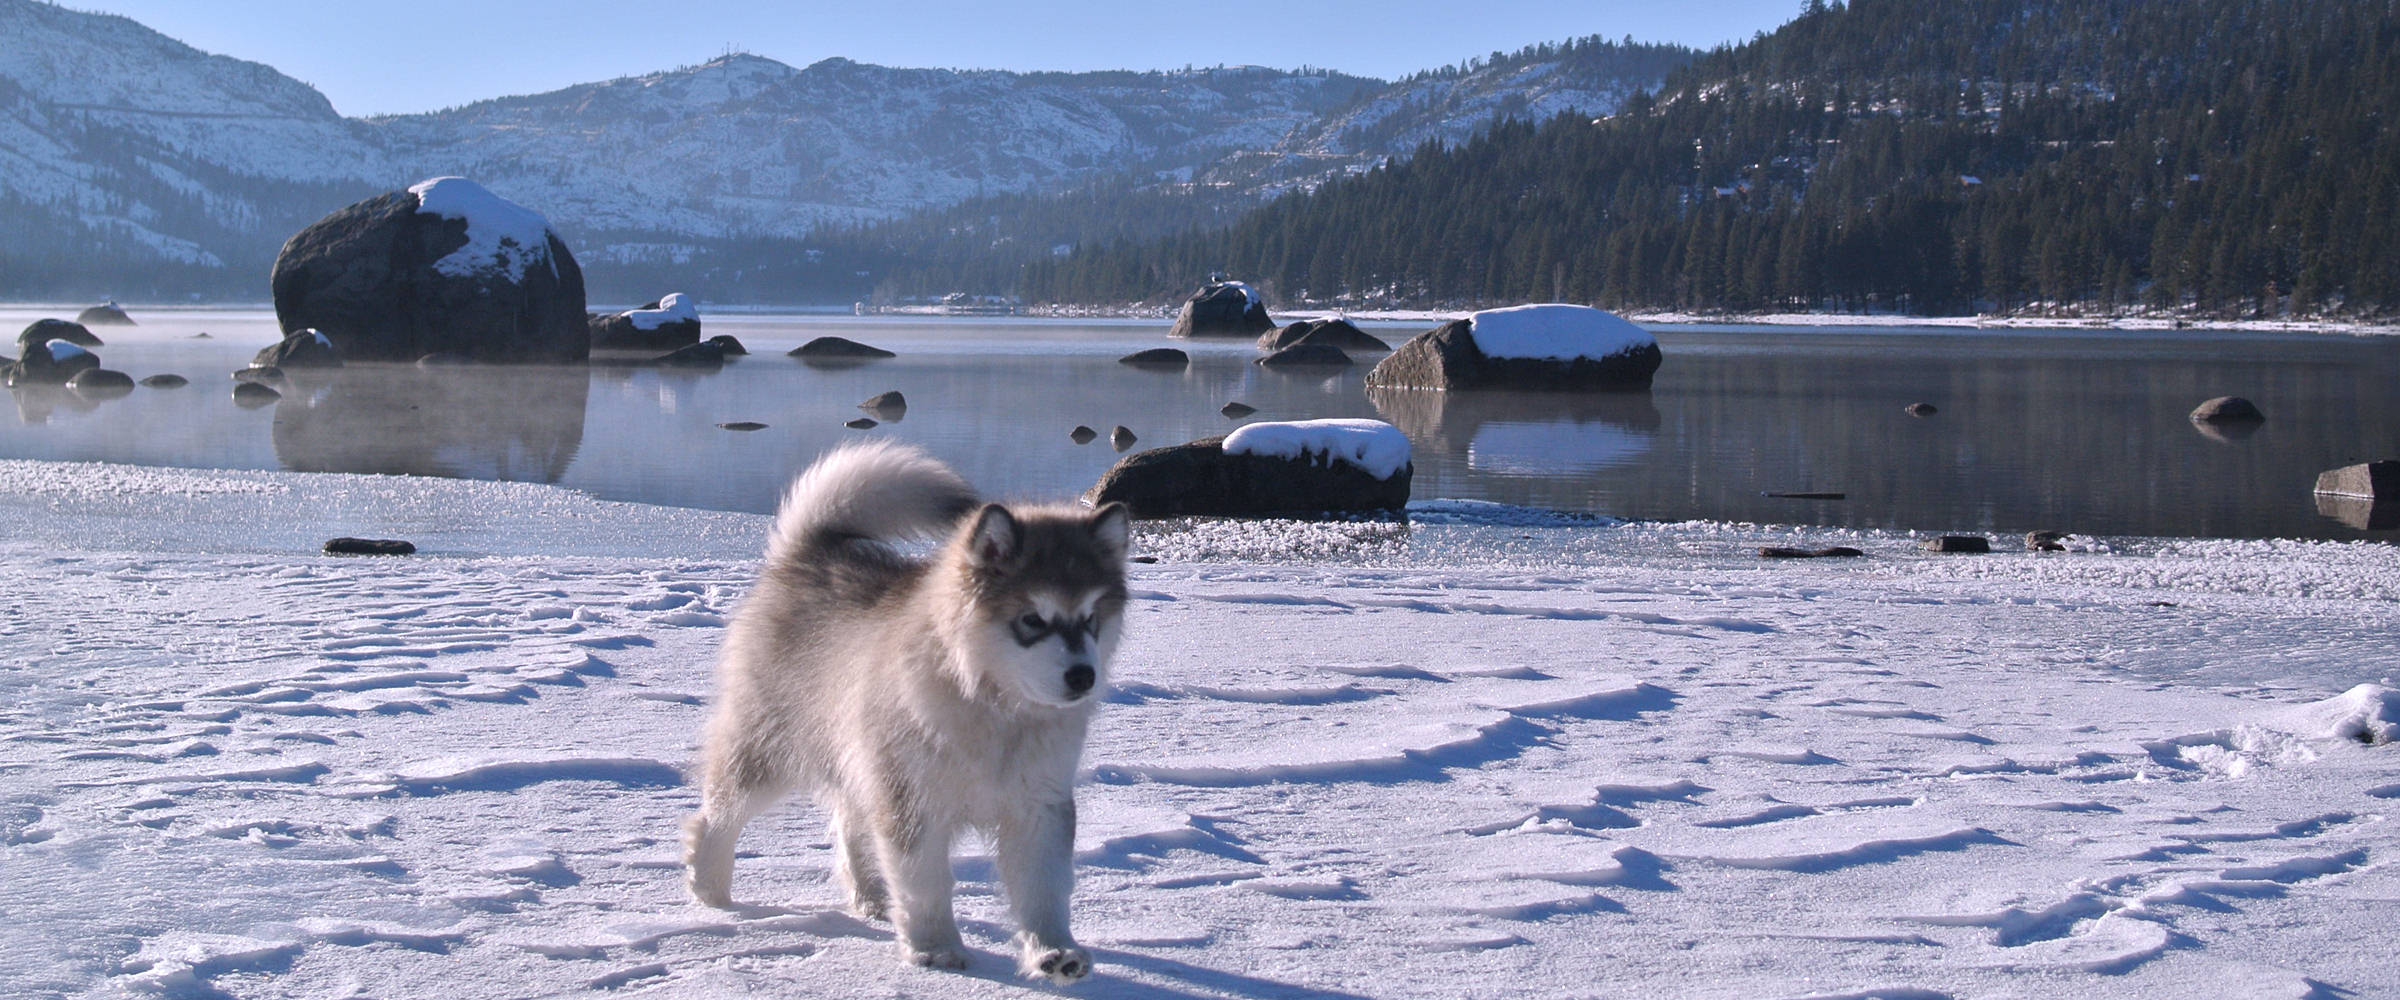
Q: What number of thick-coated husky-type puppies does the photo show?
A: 1